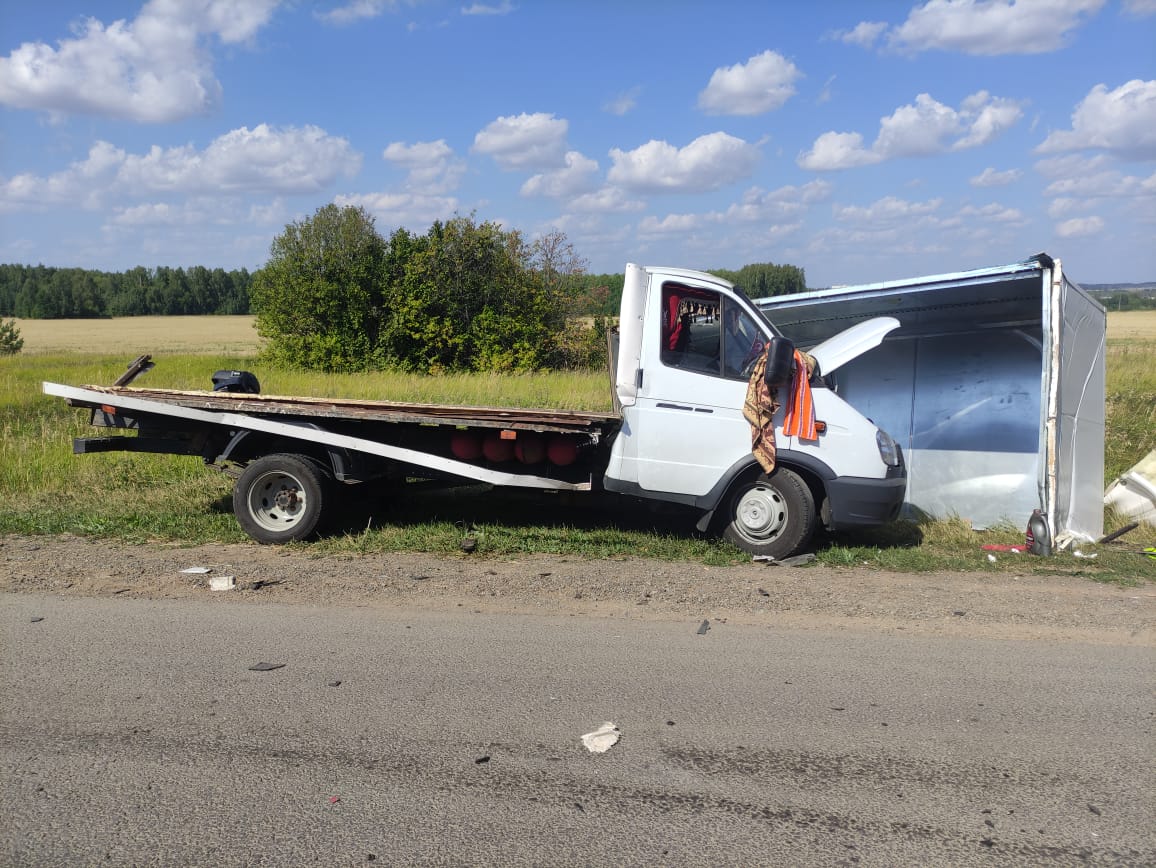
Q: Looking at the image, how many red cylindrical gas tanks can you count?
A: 4